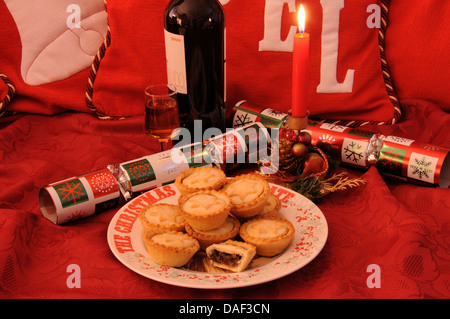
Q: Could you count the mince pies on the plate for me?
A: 9